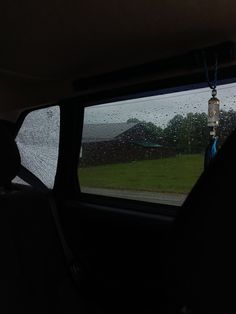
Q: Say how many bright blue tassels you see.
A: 1